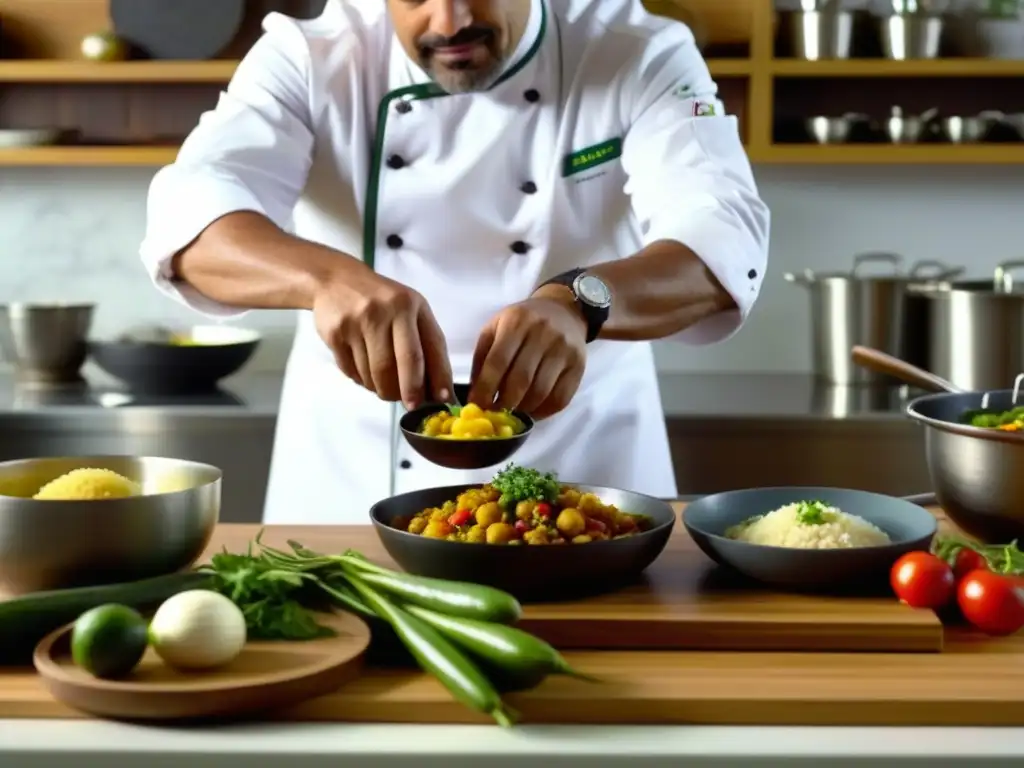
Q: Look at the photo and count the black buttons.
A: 8